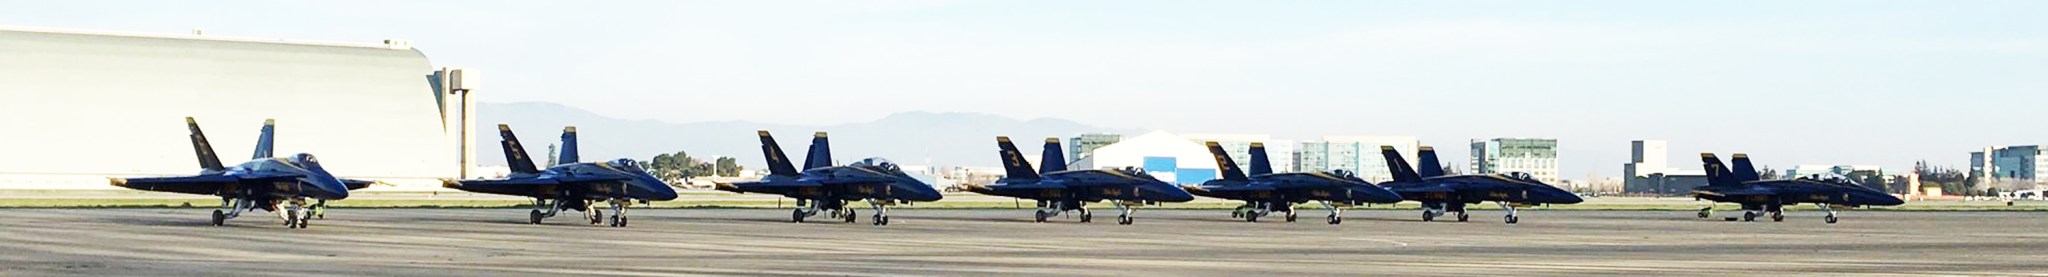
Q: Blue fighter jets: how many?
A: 7